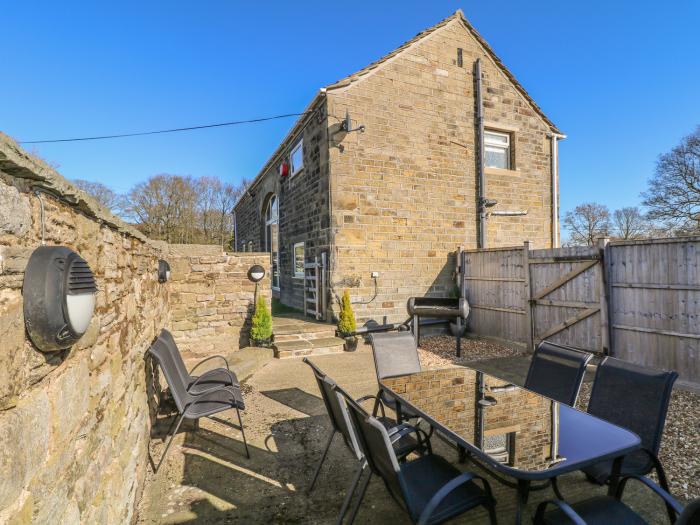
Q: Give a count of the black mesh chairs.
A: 8